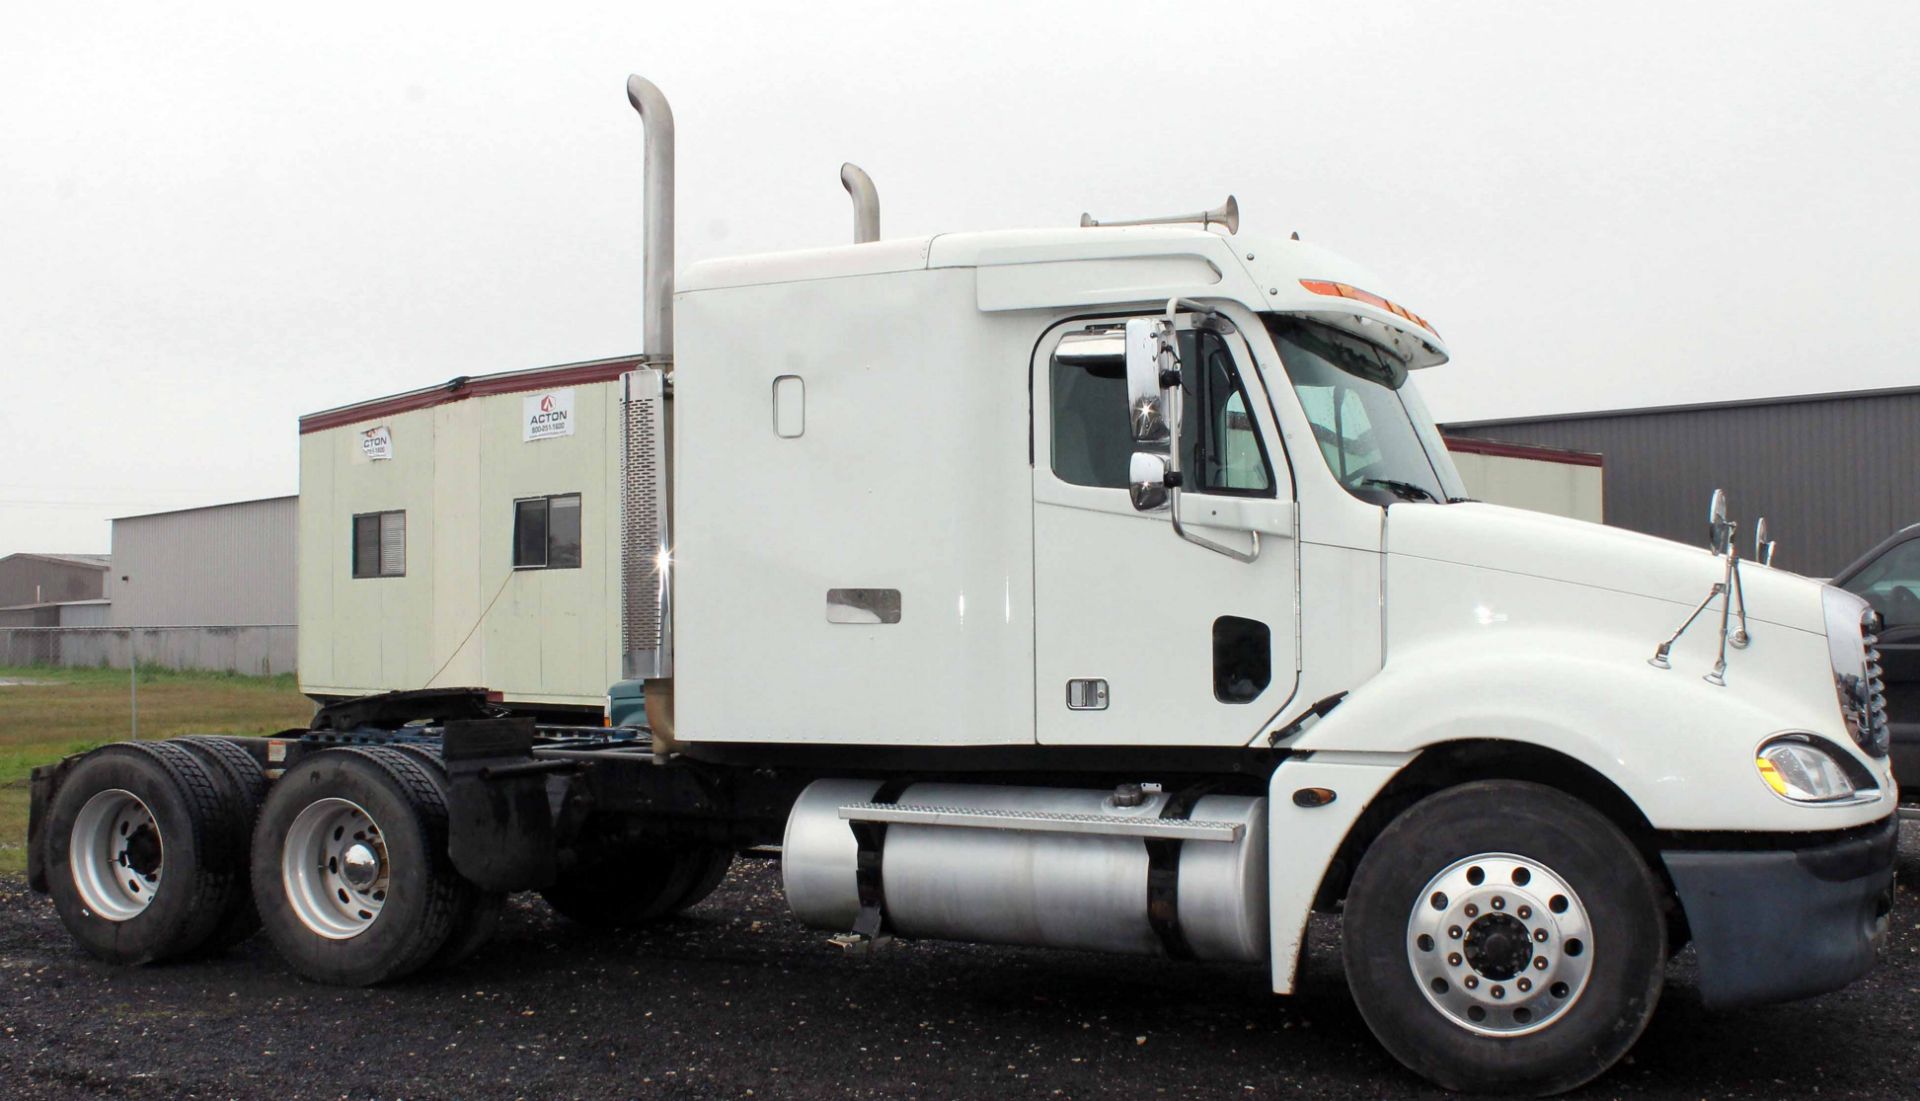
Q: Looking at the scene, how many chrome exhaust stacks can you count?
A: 2